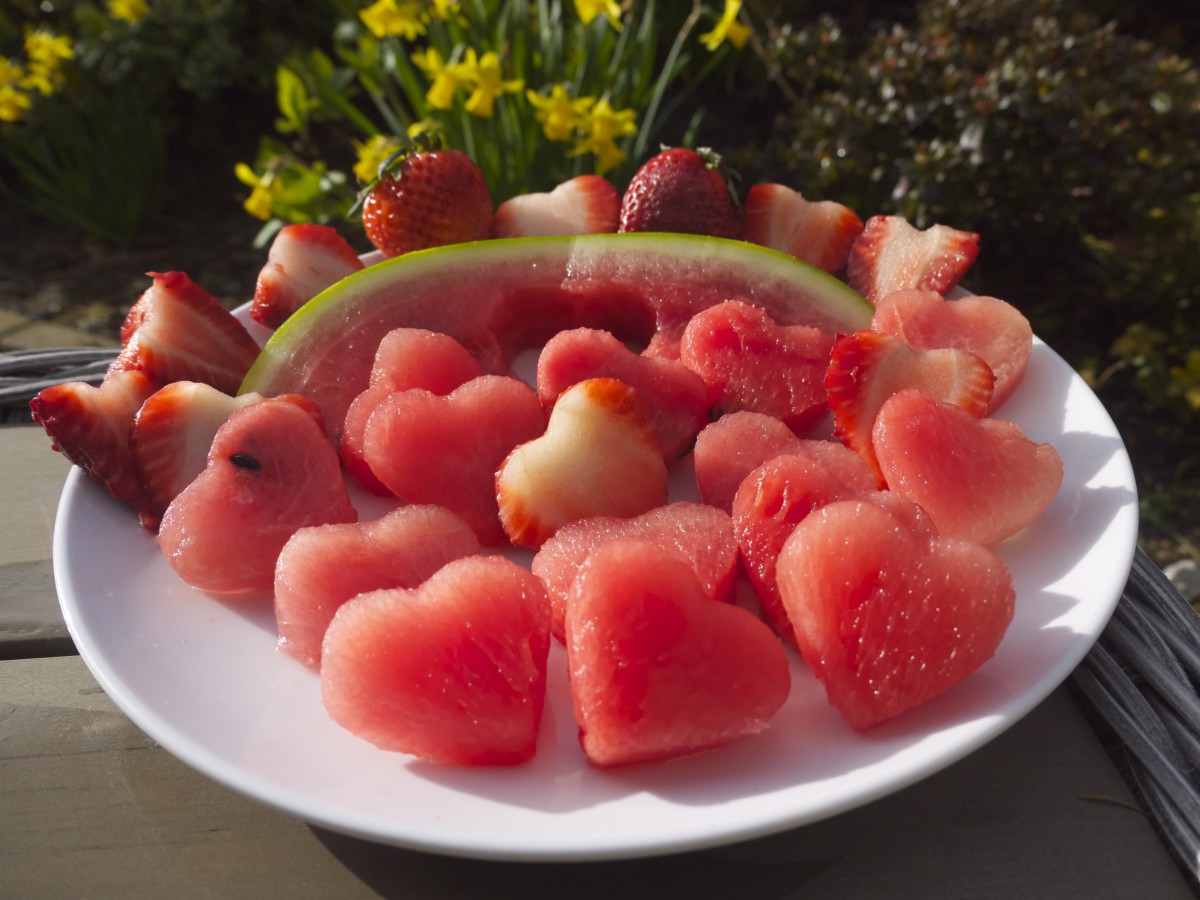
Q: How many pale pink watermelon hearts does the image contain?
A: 14